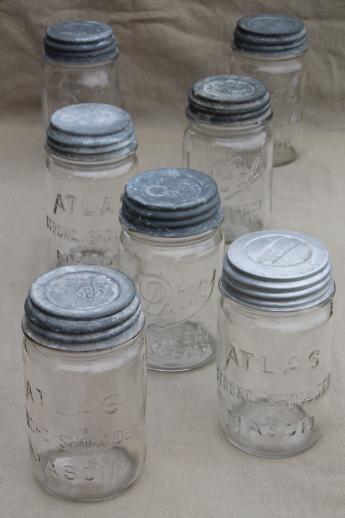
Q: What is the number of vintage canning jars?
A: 7